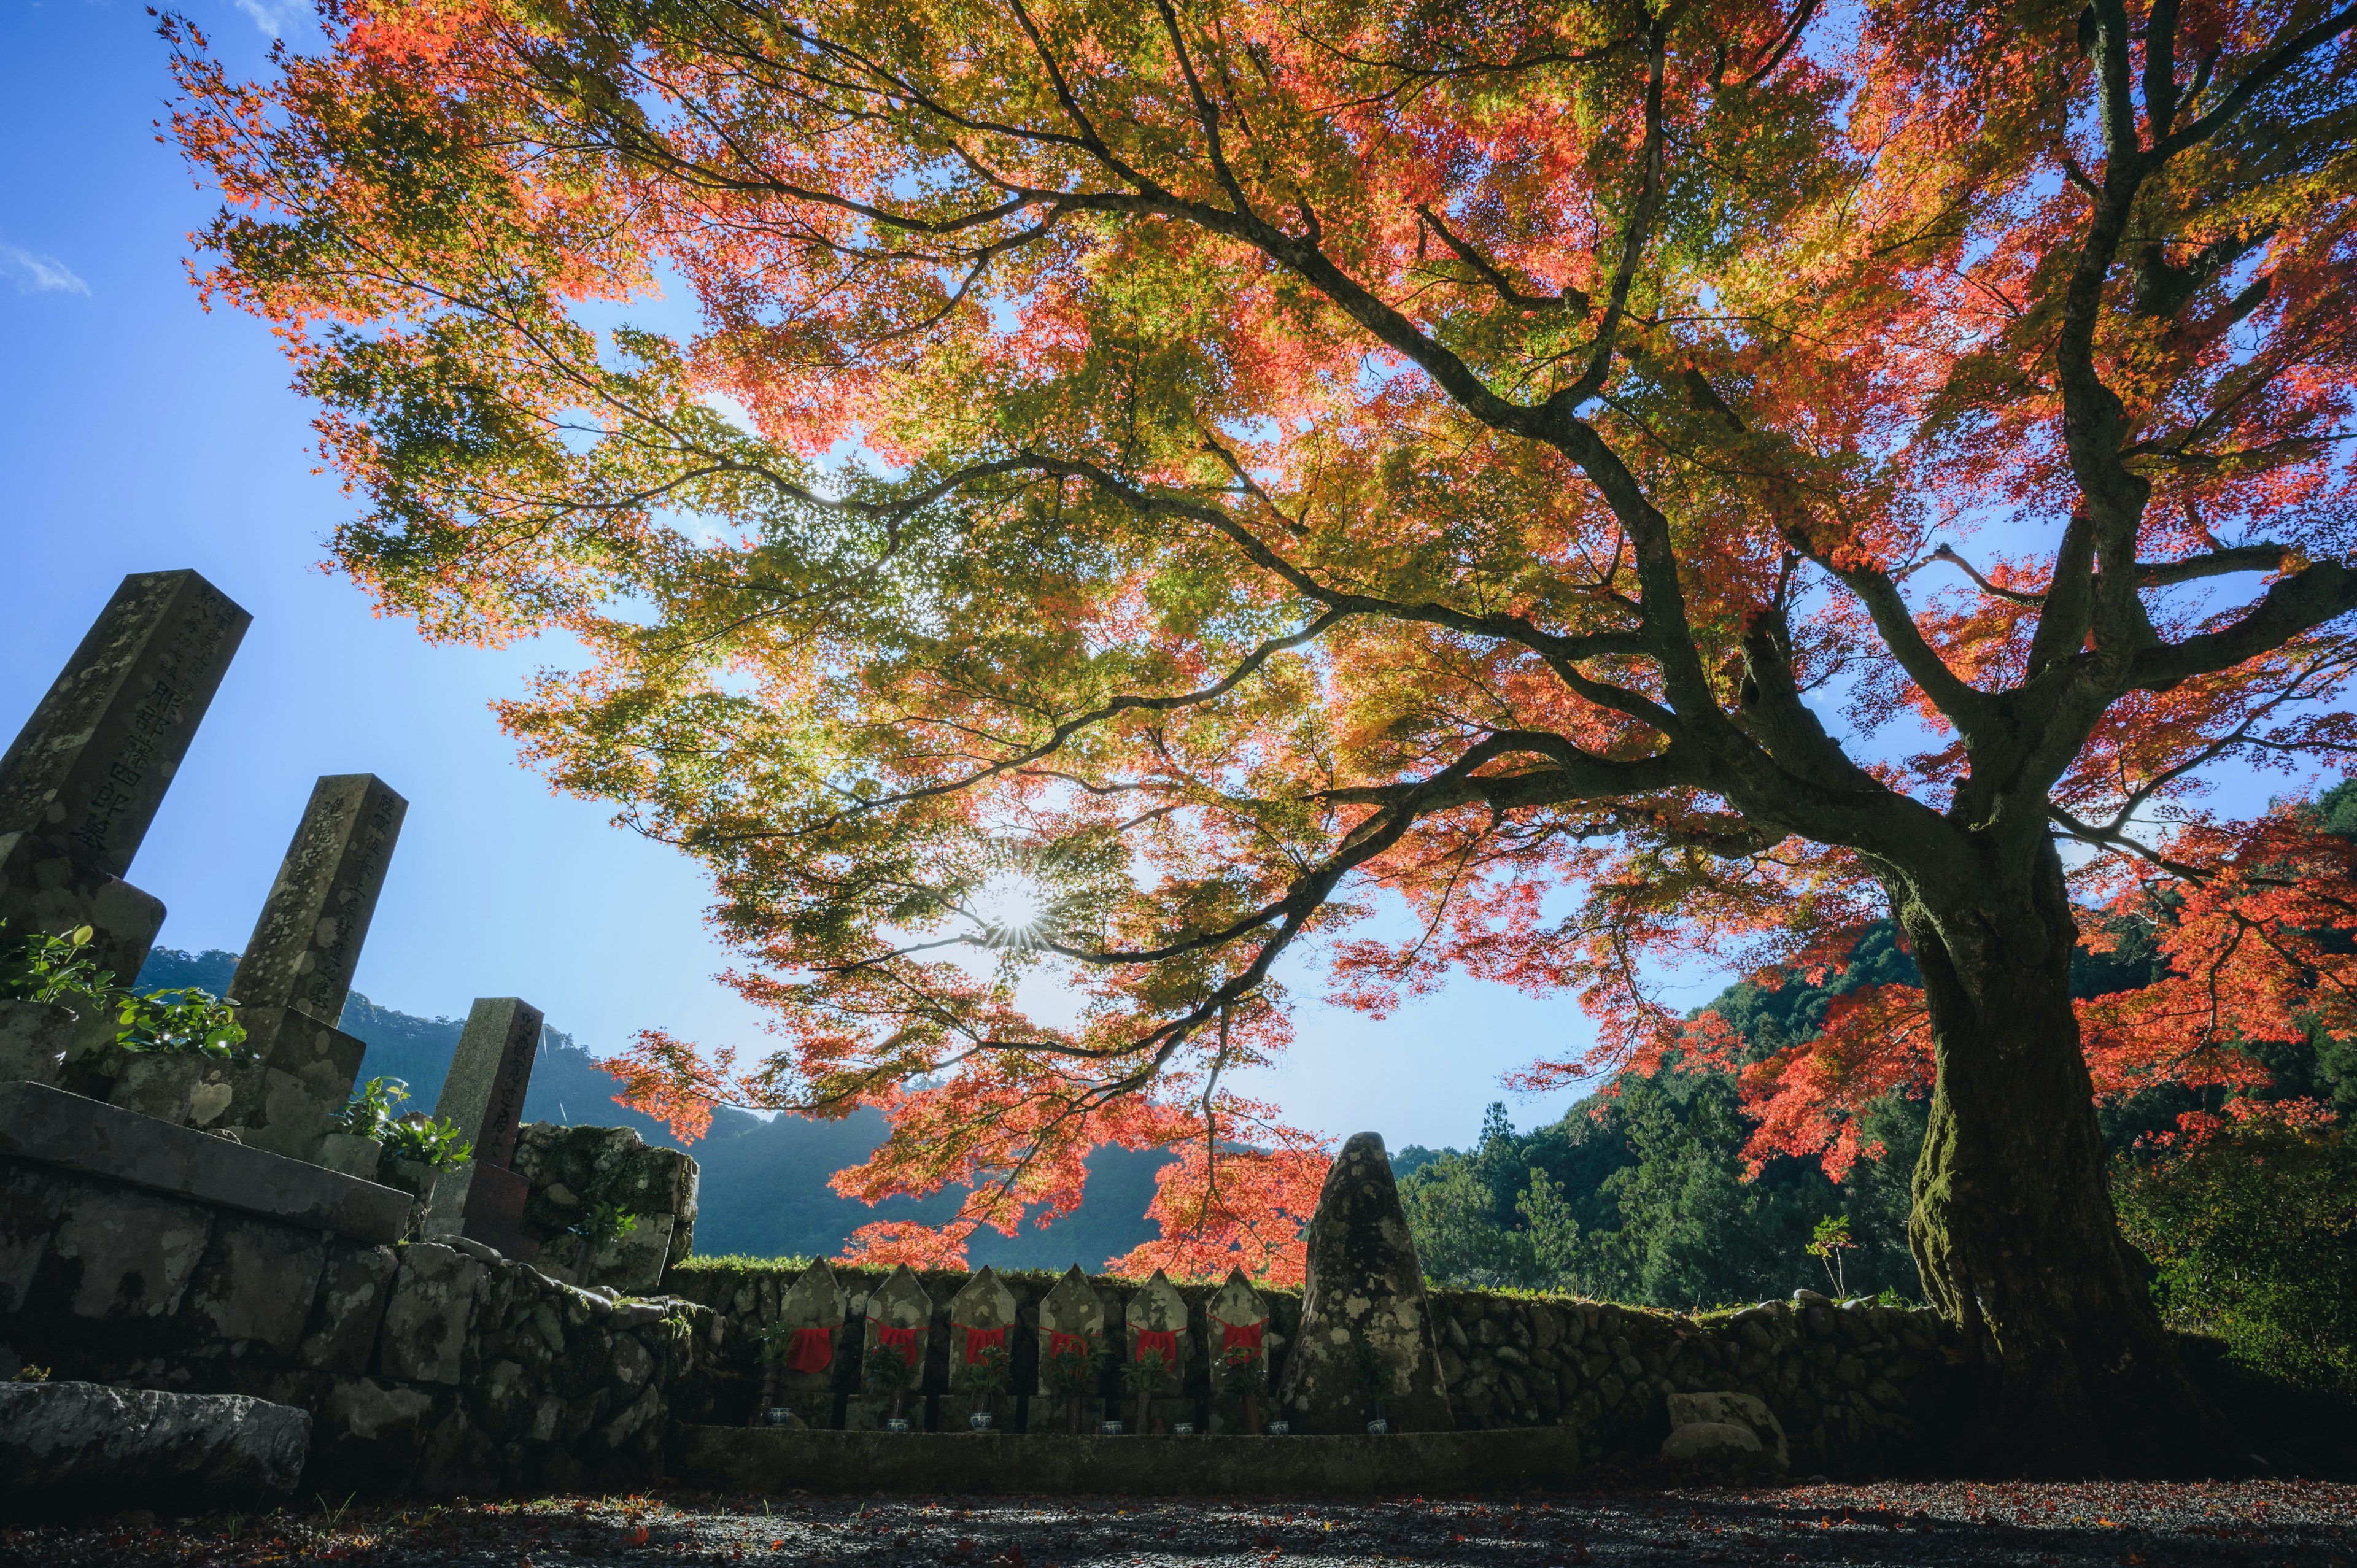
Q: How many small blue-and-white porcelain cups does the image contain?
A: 7